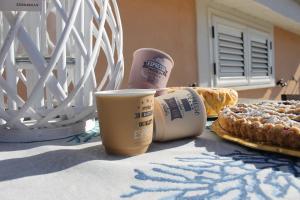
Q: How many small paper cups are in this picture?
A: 3